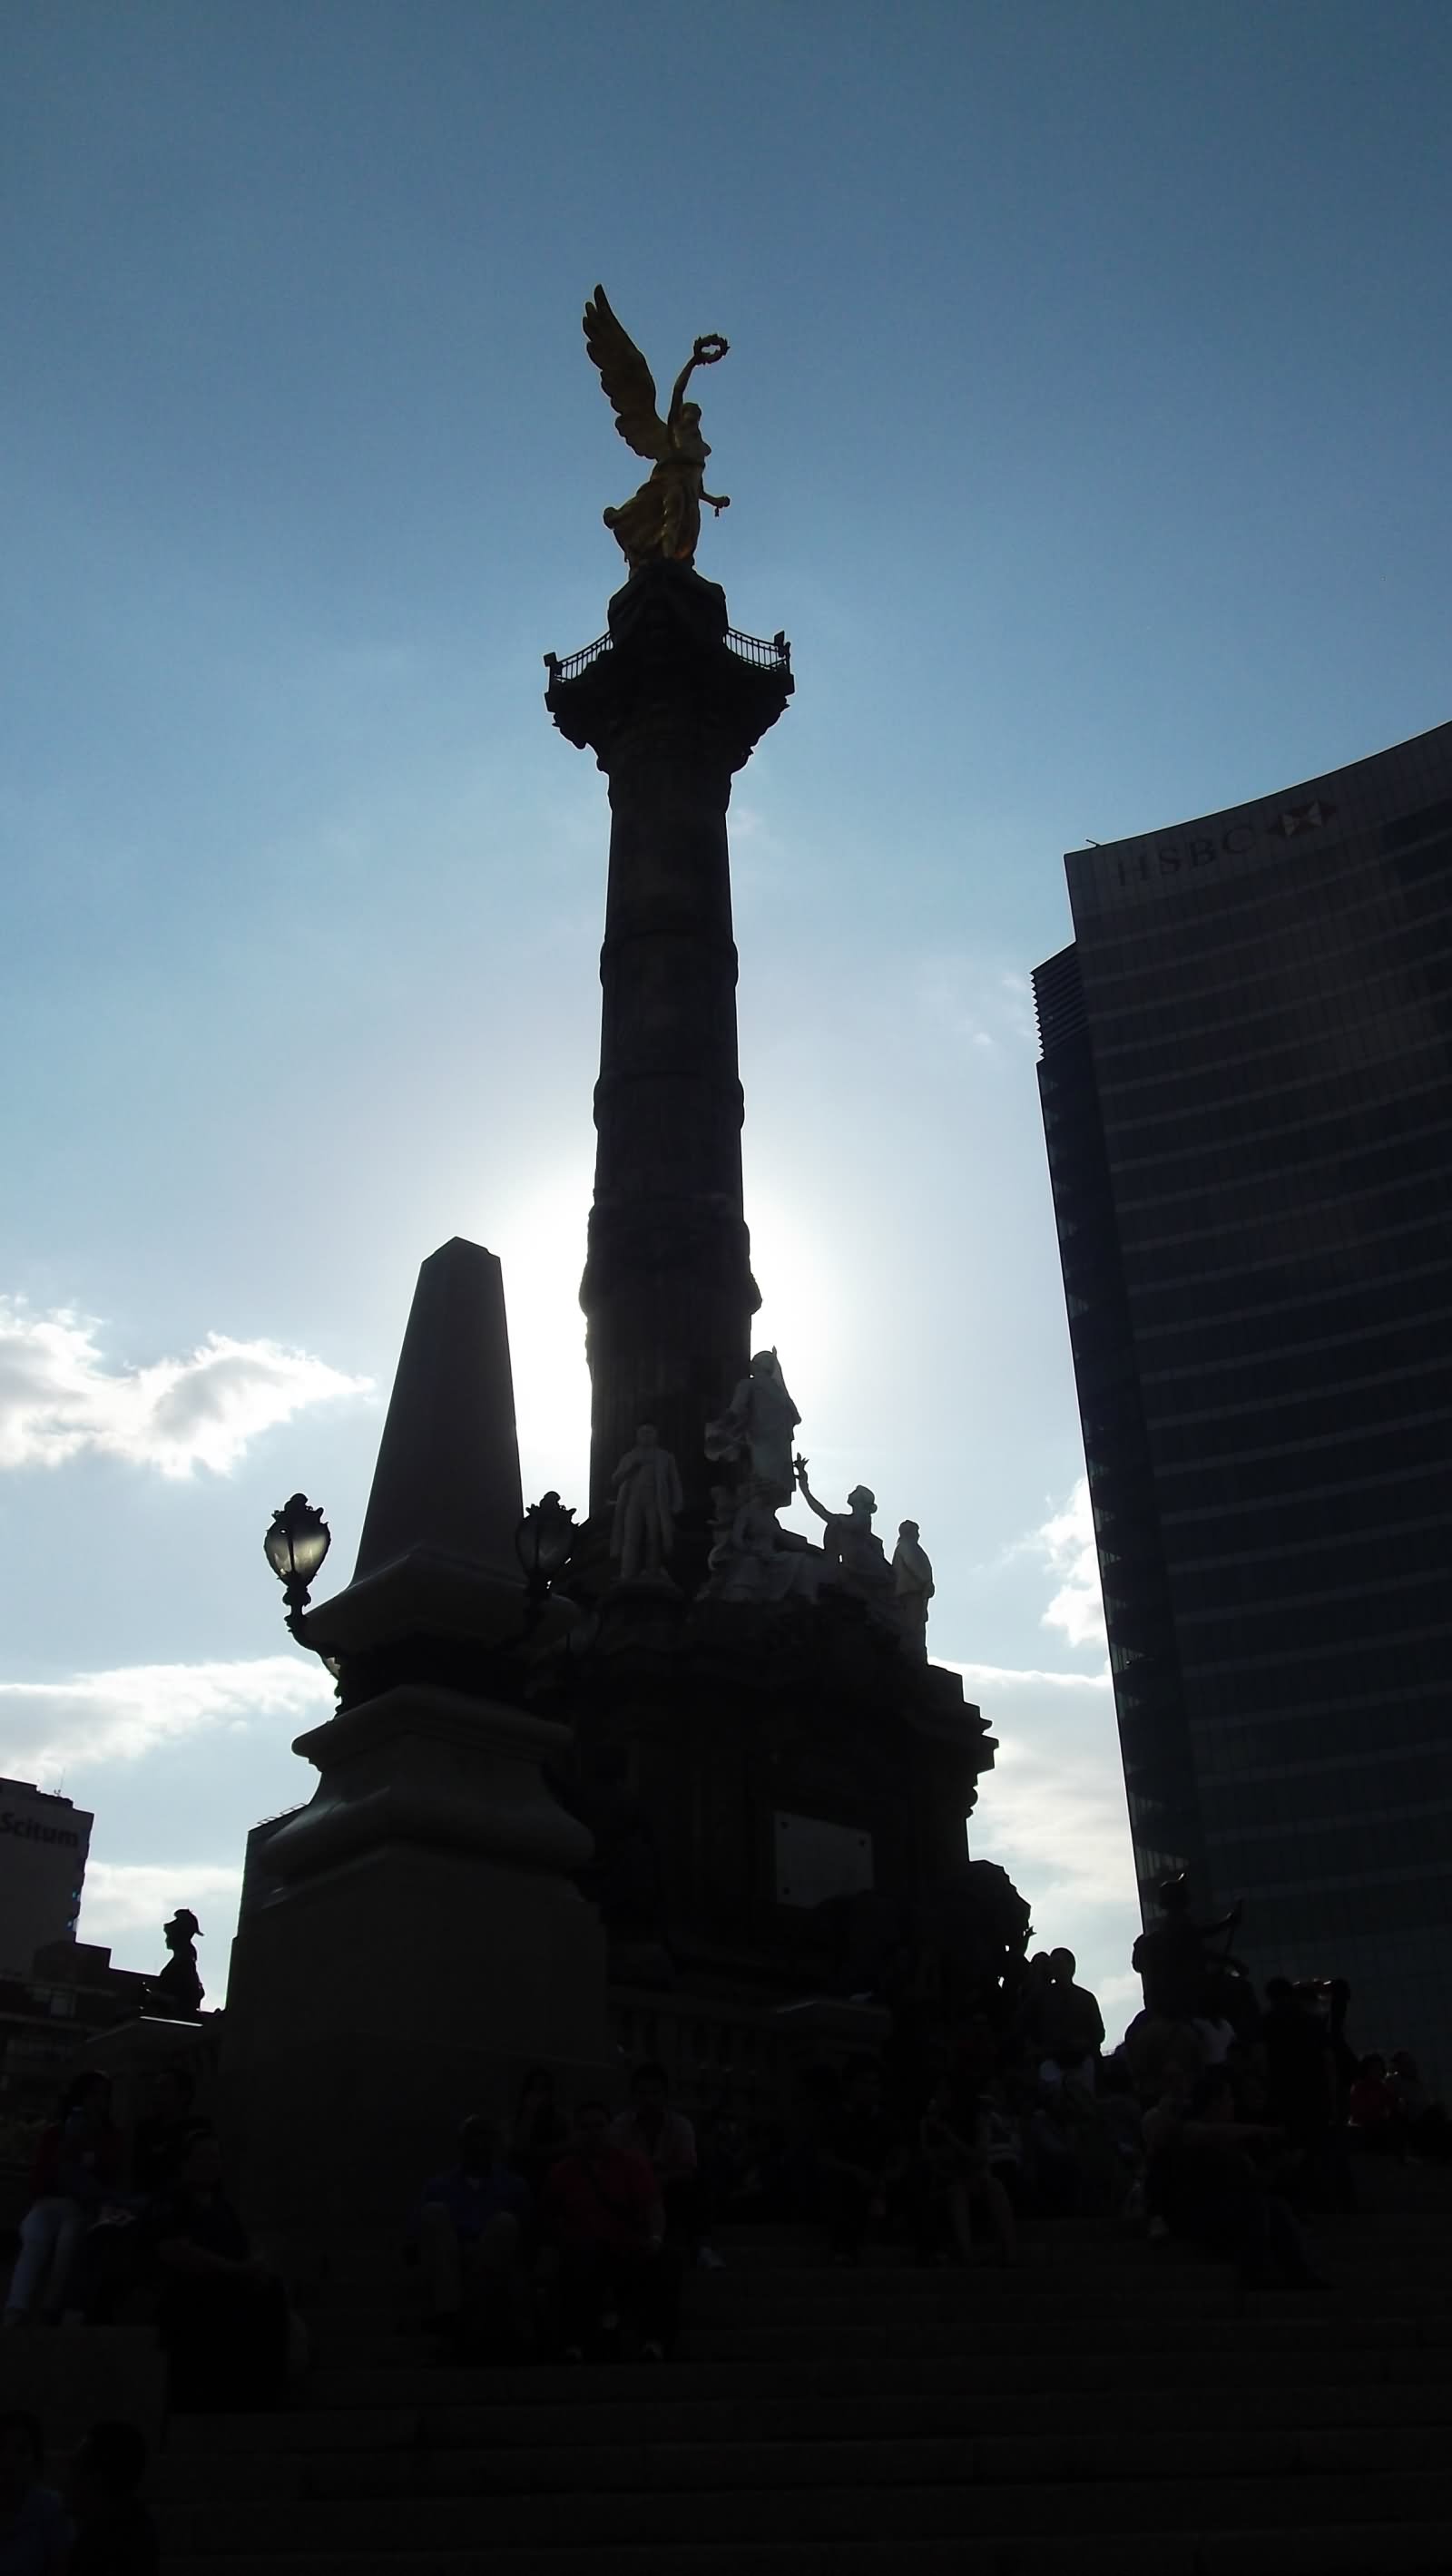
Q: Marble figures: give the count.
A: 5